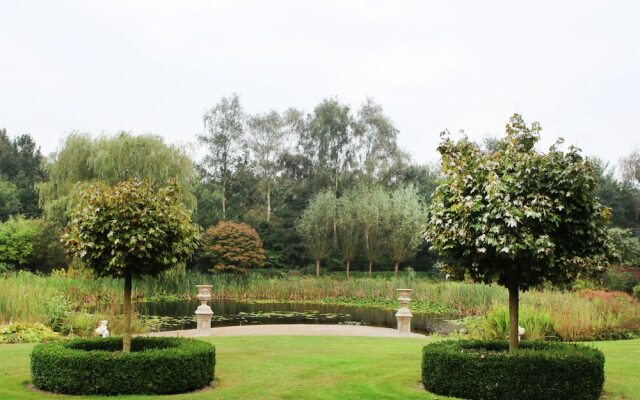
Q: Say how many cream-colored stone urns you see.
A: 2